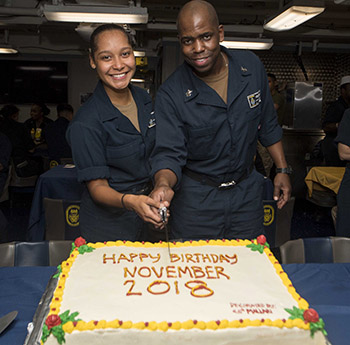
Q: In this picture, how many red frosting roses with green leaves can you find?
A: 4